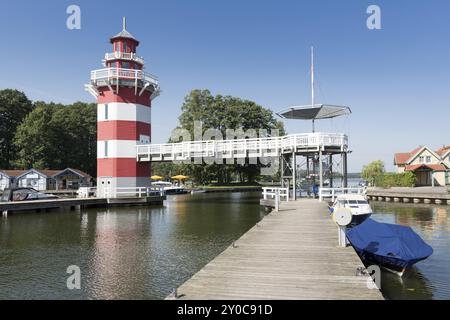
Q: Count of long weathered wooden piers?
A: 1